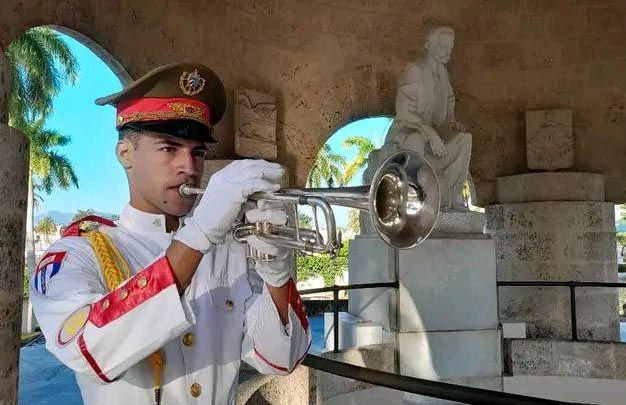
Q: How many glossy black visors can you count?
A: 1